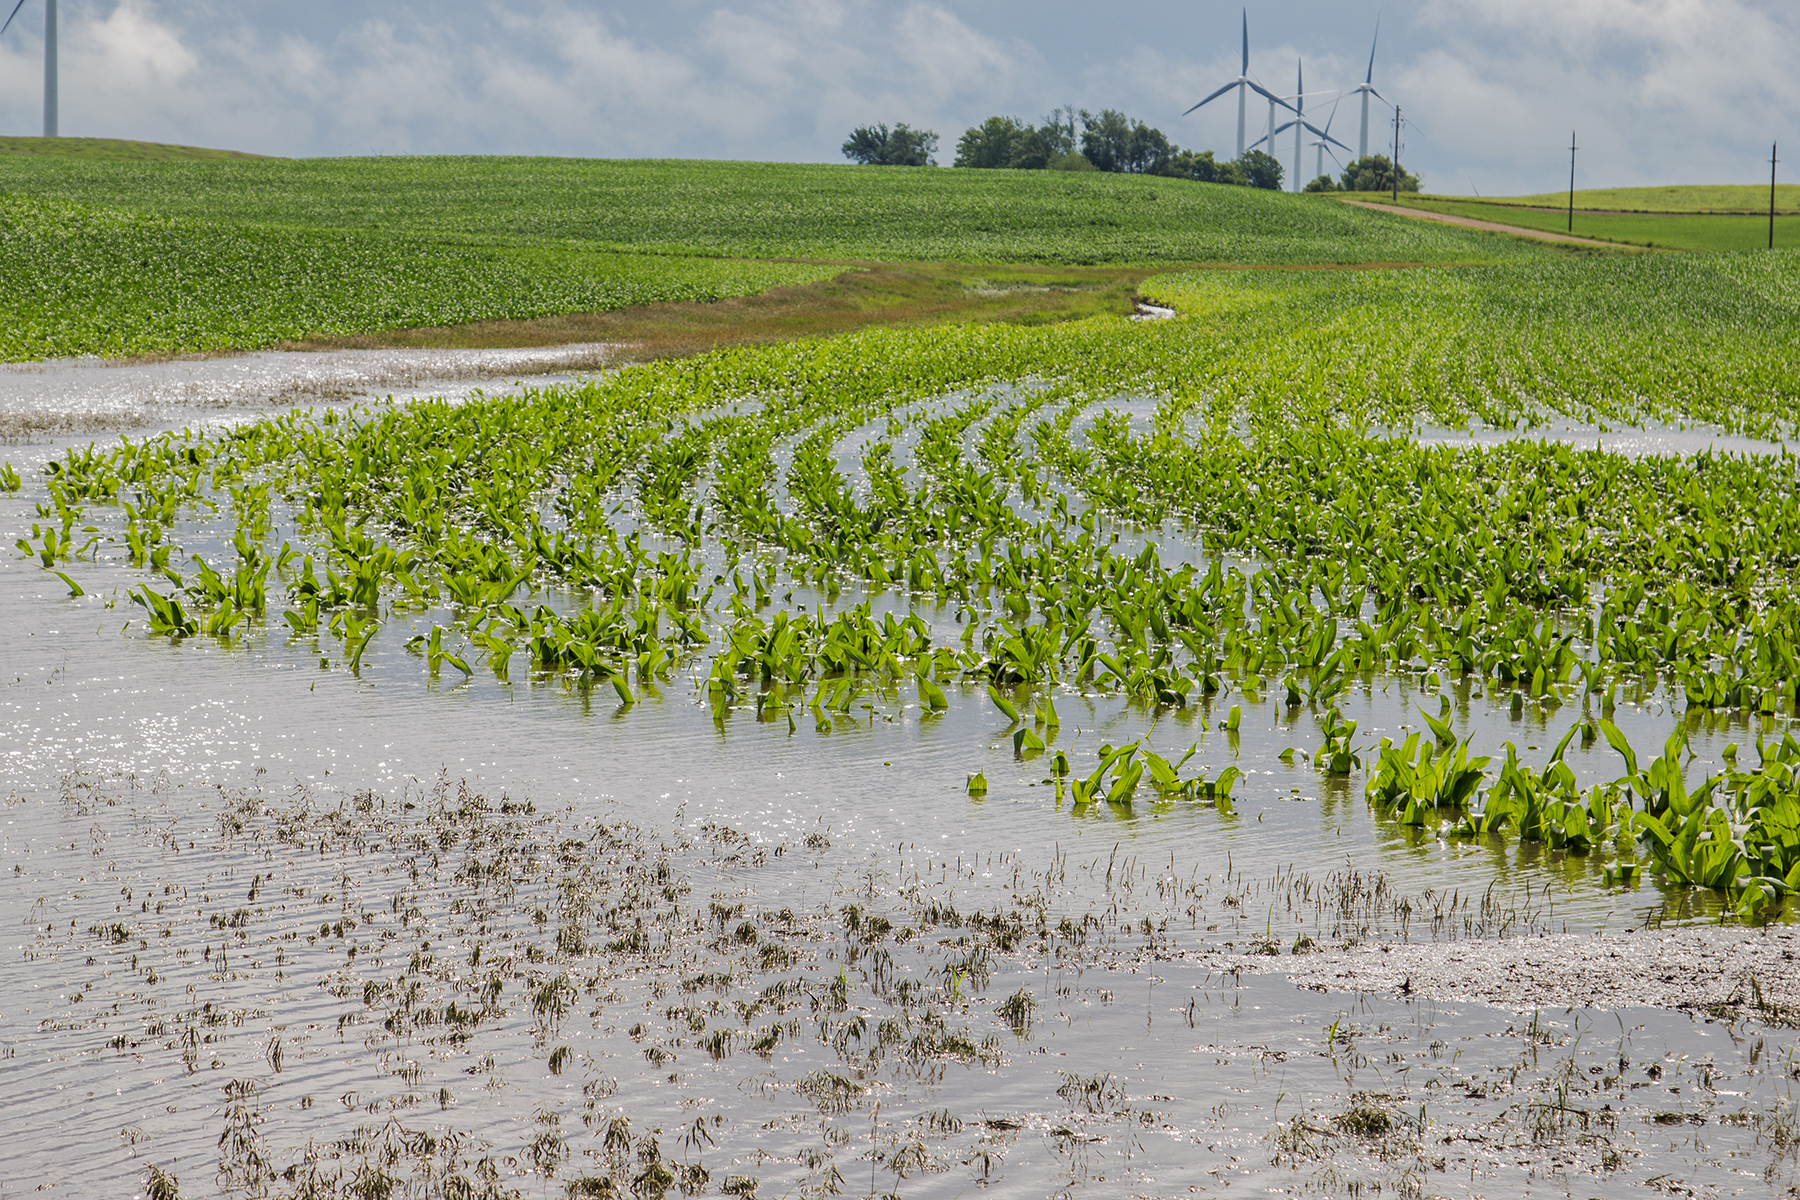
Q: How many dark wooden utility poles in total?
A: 3